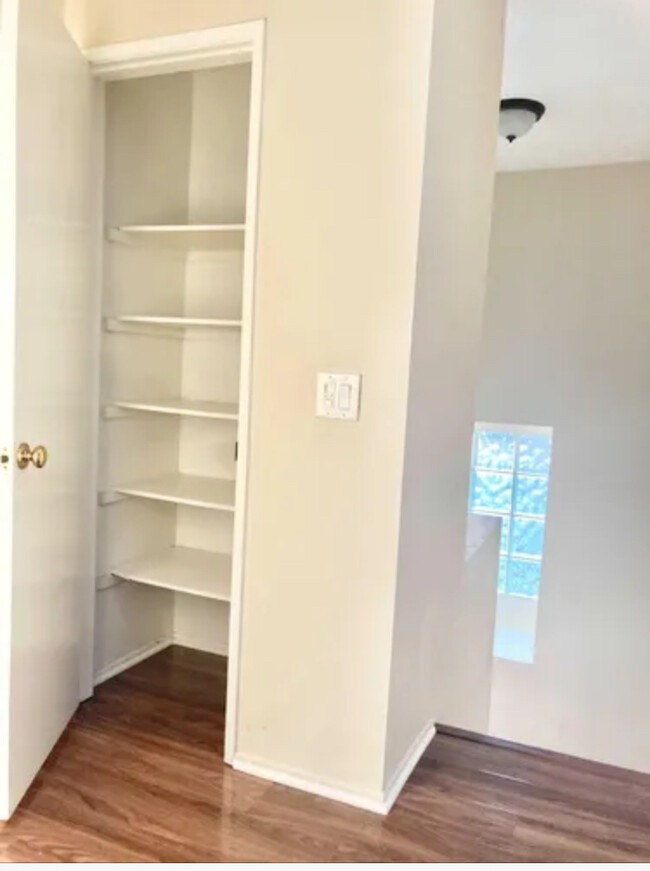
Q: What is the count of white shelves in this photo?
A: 5